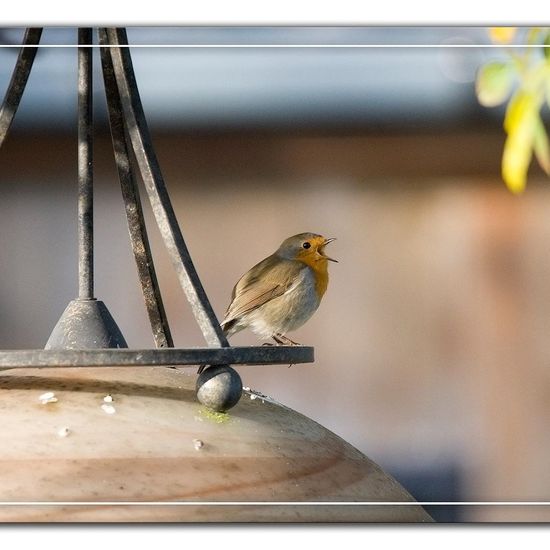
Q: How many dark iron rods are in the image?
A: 4